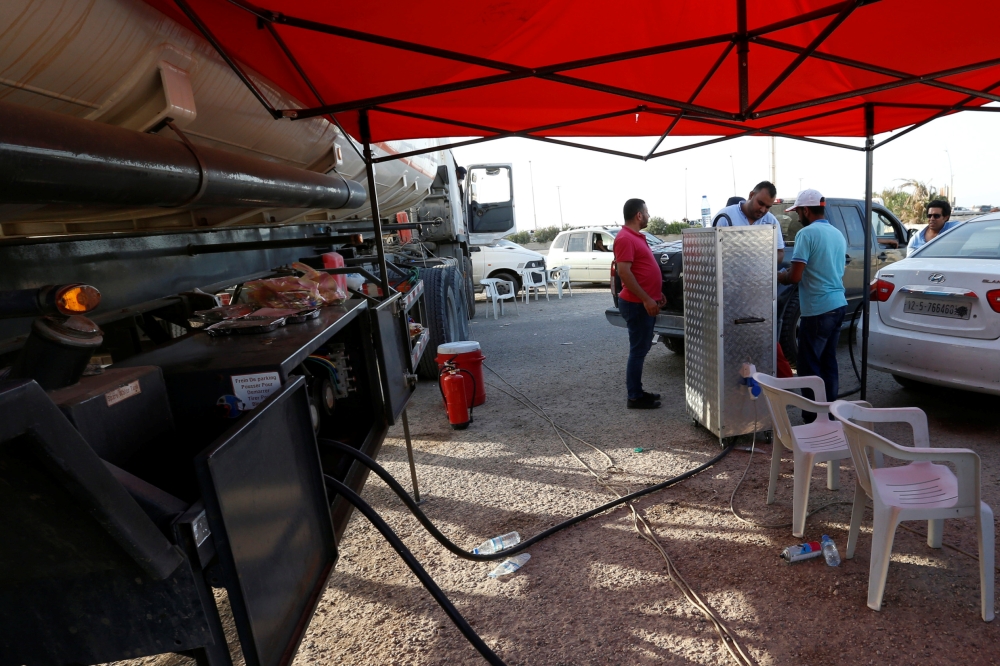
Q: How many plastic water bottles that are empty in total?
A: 3